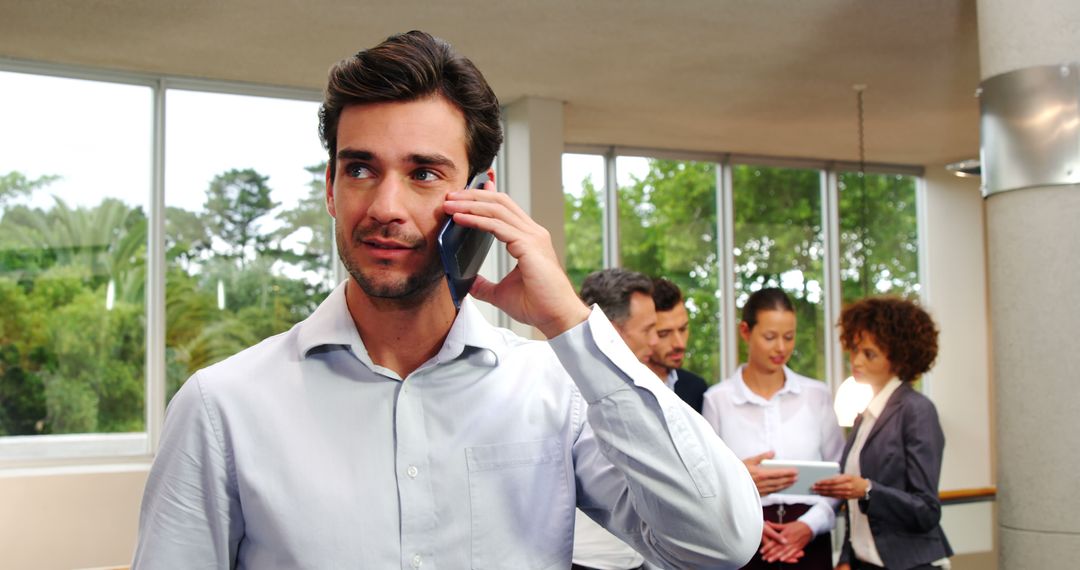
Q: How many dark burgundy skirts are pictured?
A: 1